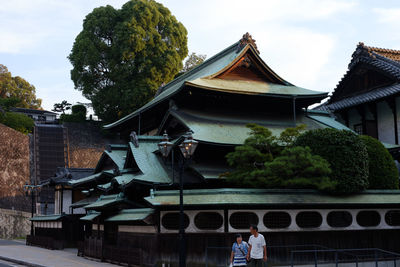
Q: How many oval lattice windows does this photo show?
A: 8